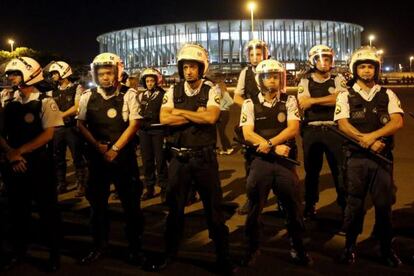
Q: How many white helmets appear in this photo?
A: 9